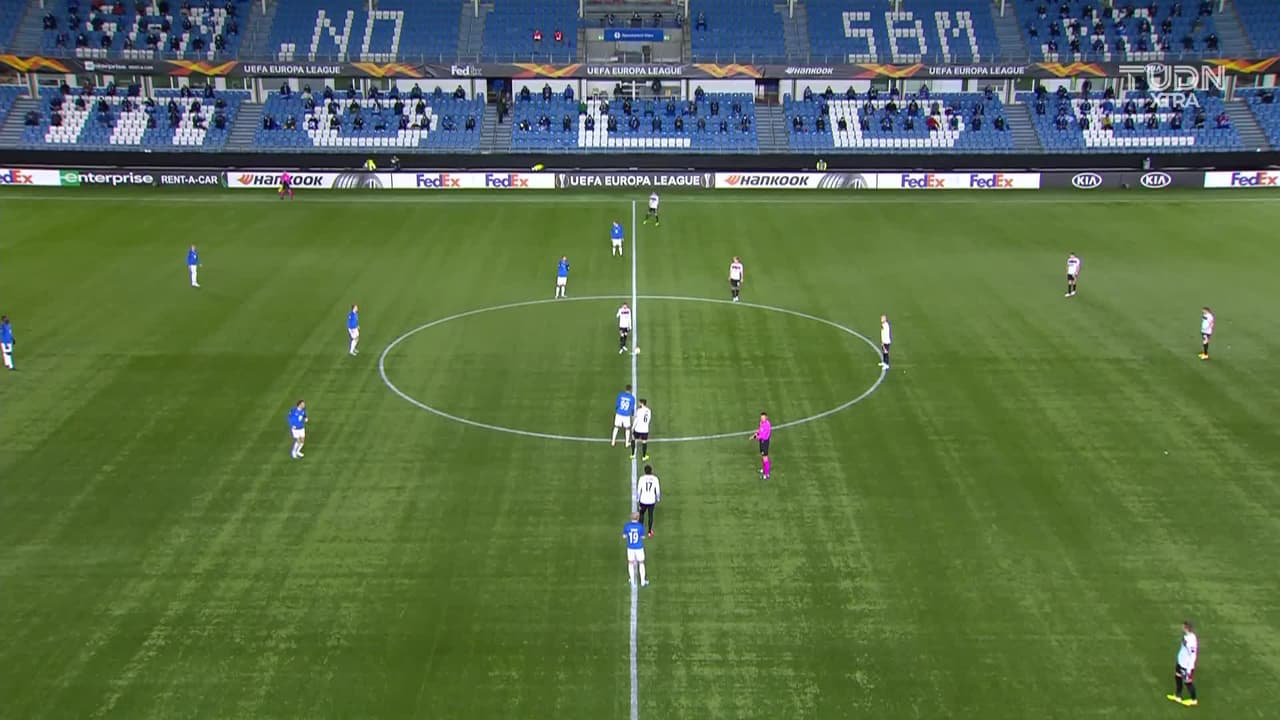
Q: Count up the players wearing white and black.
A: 9